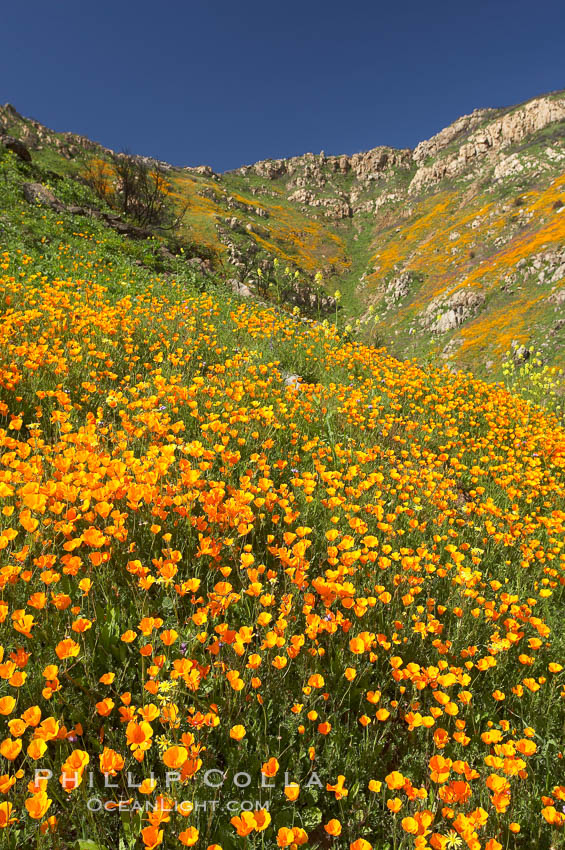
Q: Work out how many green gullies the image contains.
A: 1